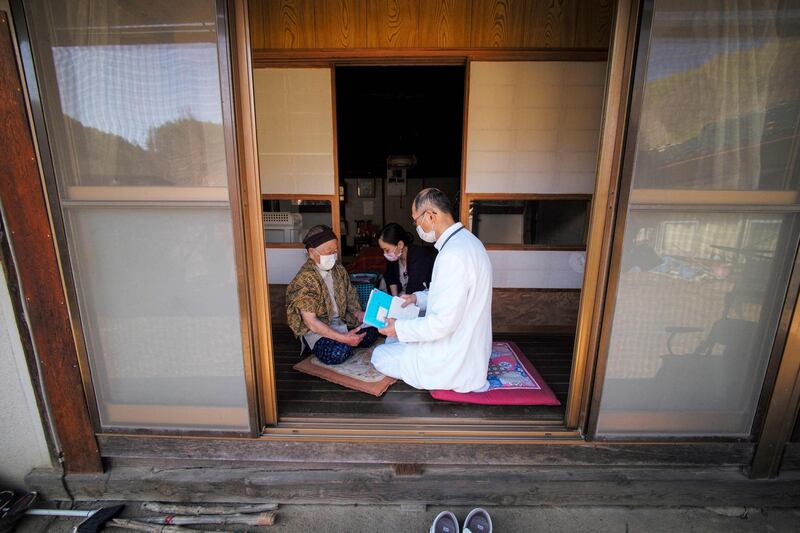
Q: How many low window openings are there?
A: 2